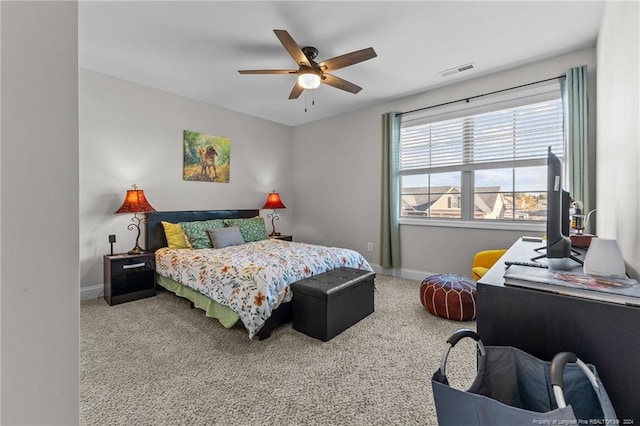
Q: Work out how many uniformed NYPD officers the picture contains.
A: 0